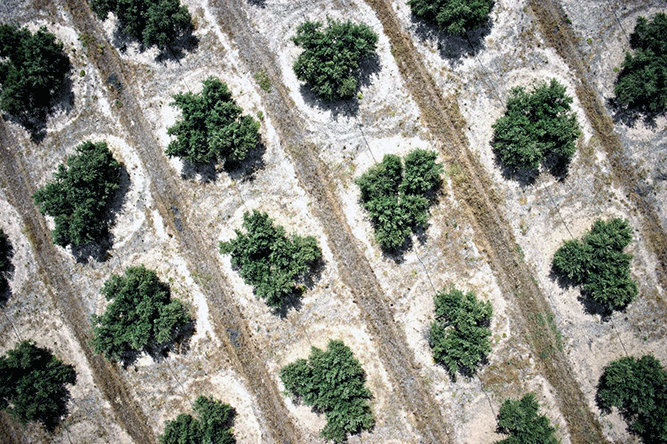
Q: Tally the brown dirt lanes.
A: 5